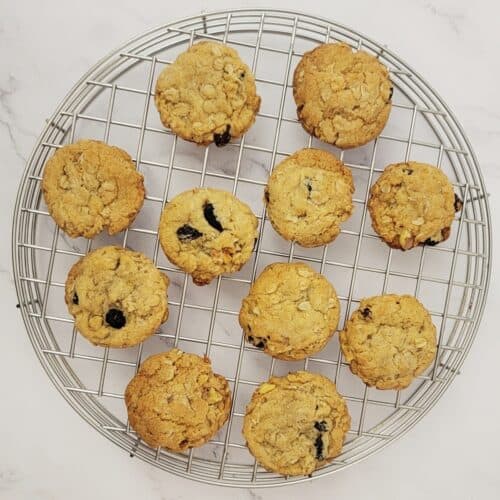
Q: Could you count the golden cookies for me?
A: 11